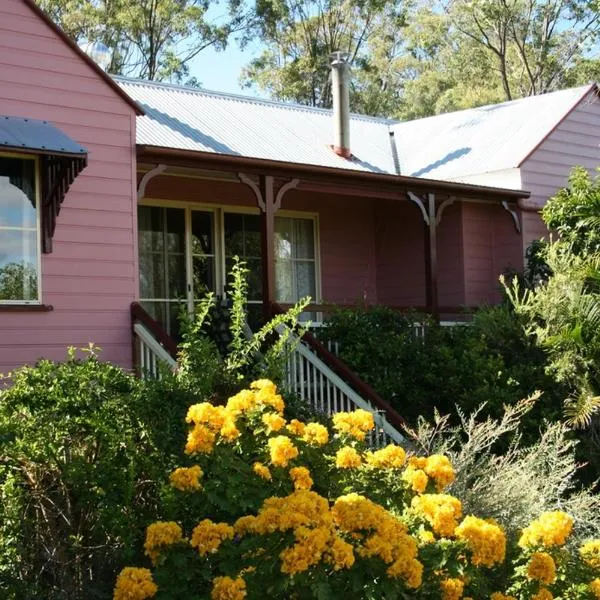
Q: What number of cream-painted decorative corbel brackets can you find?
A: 6